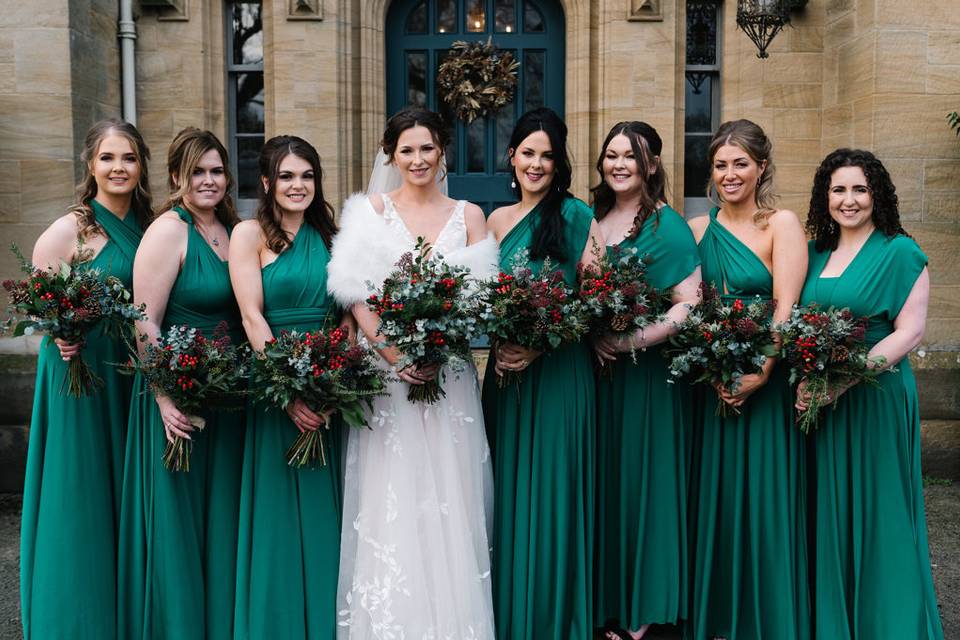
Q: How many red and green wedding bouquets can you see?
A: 8